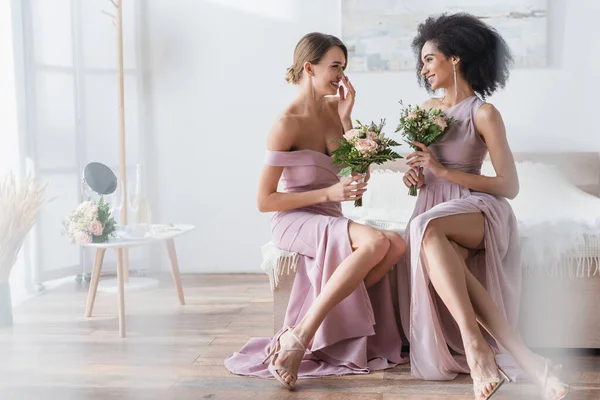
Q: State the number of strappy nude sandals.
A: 3